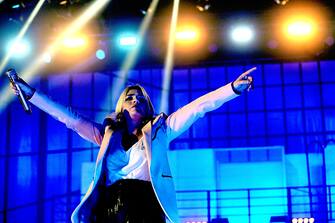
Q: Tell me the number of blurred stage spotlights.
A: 6